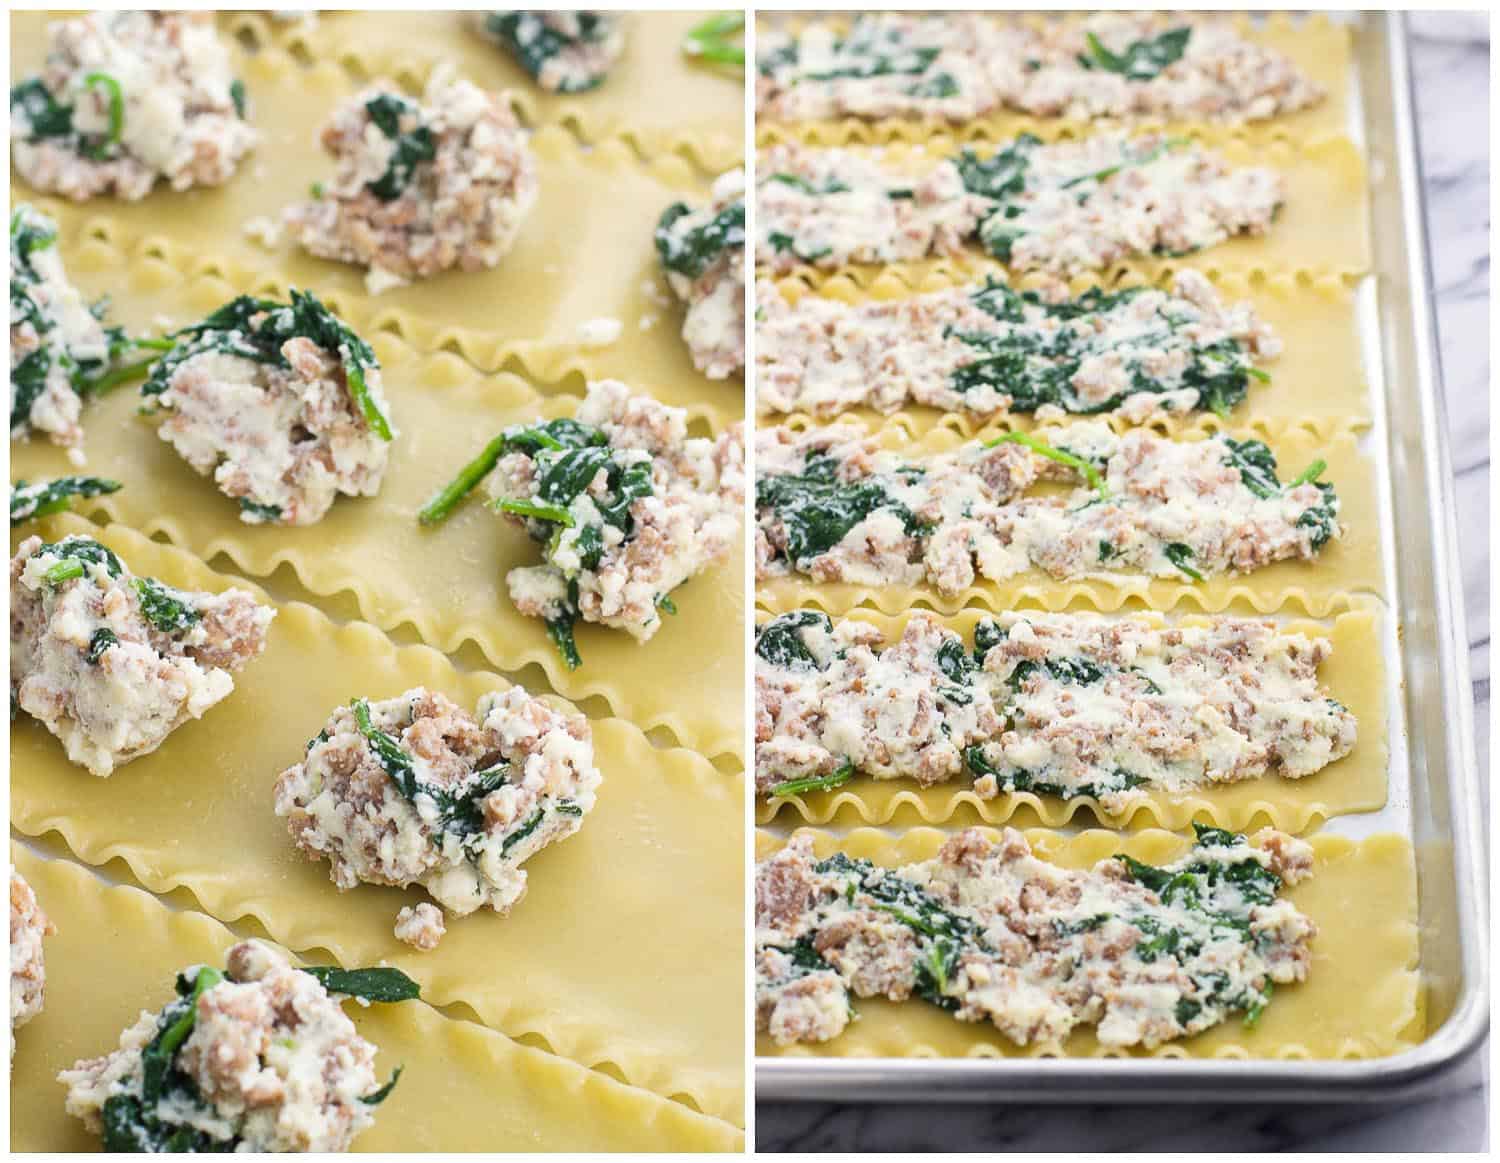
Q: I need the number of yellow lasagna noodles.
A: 11